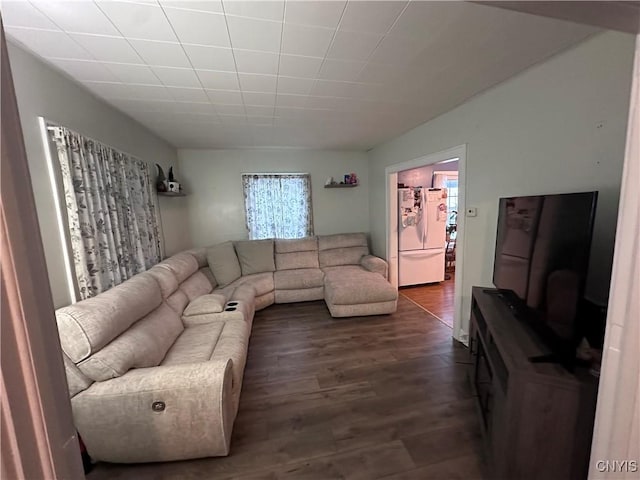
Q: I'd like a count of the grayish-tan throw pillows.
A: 2